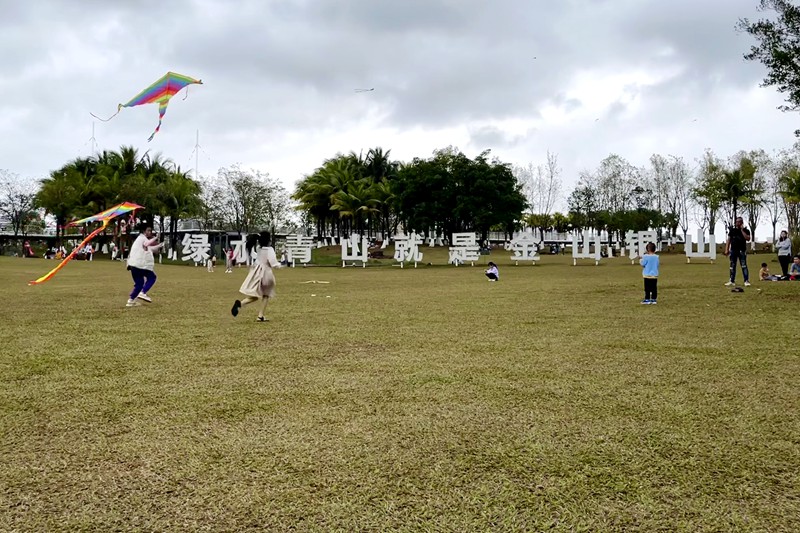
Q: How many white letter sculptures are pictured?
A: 10